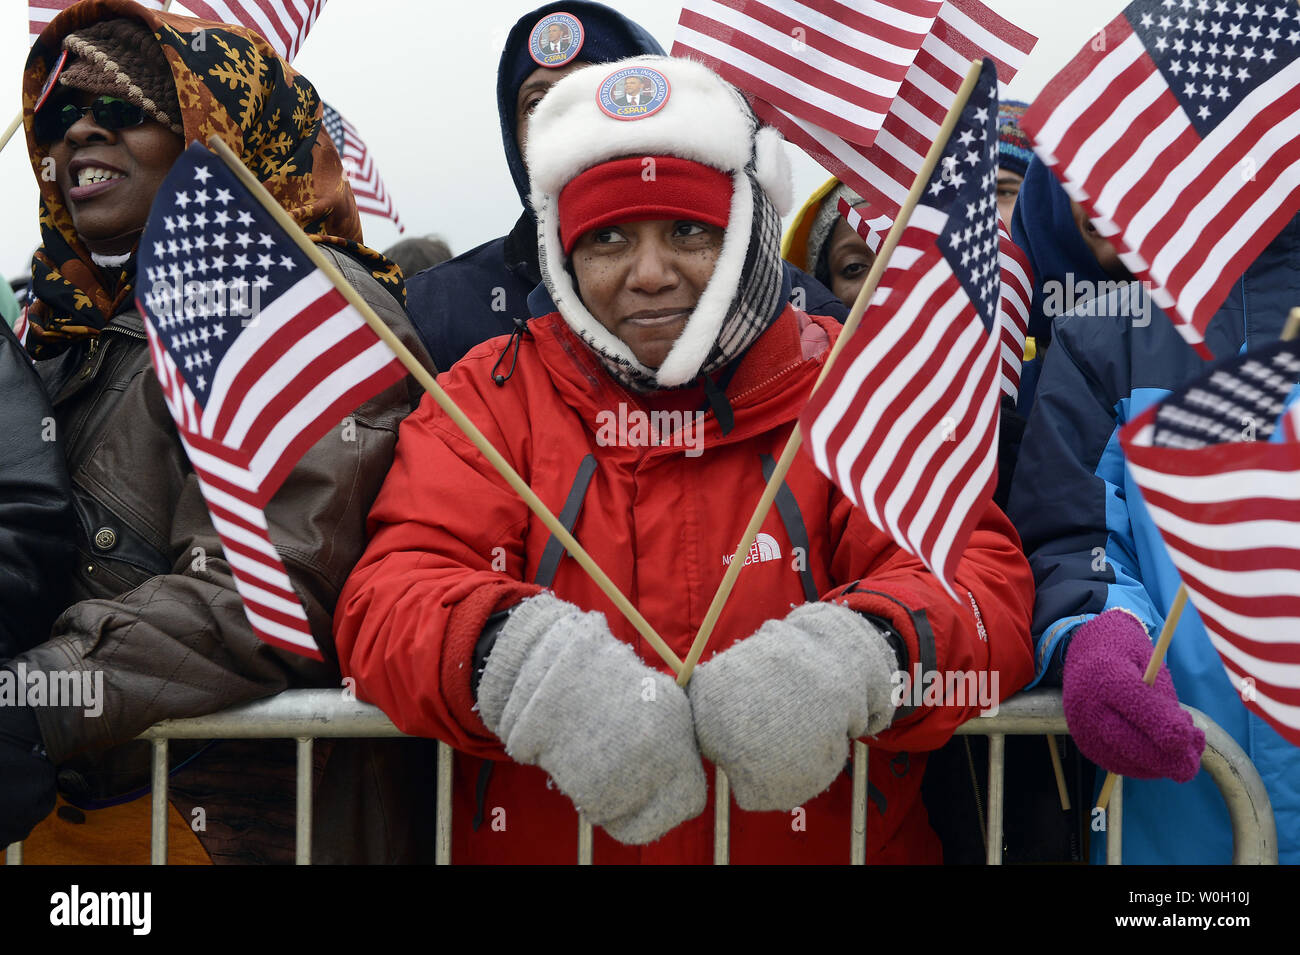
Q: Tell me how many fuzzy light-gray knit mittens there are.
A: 2